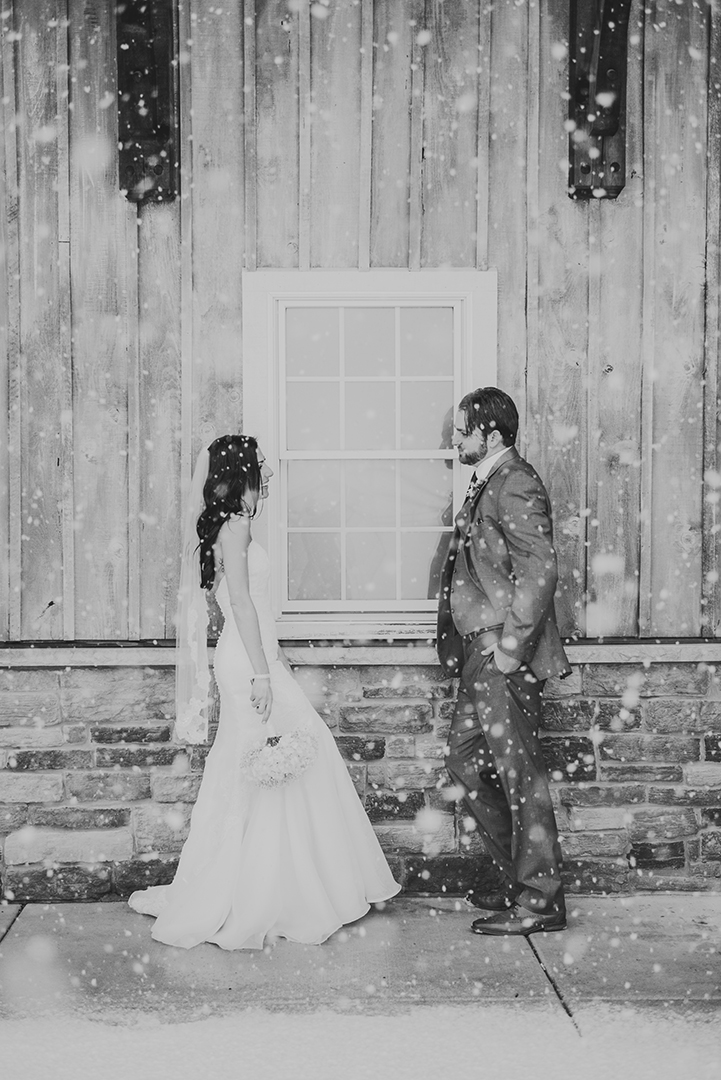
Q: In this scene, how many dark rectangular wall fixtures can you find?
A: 2